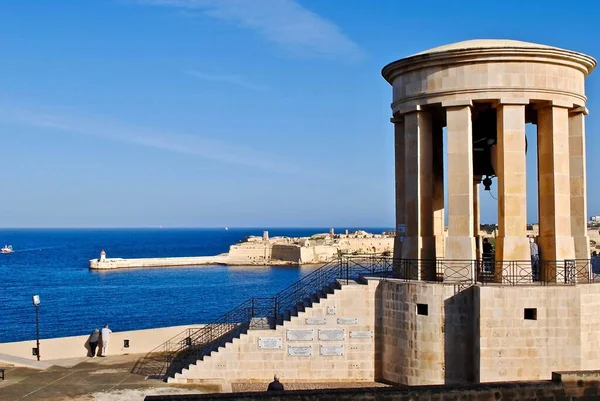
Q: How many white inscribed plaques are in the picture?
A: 9